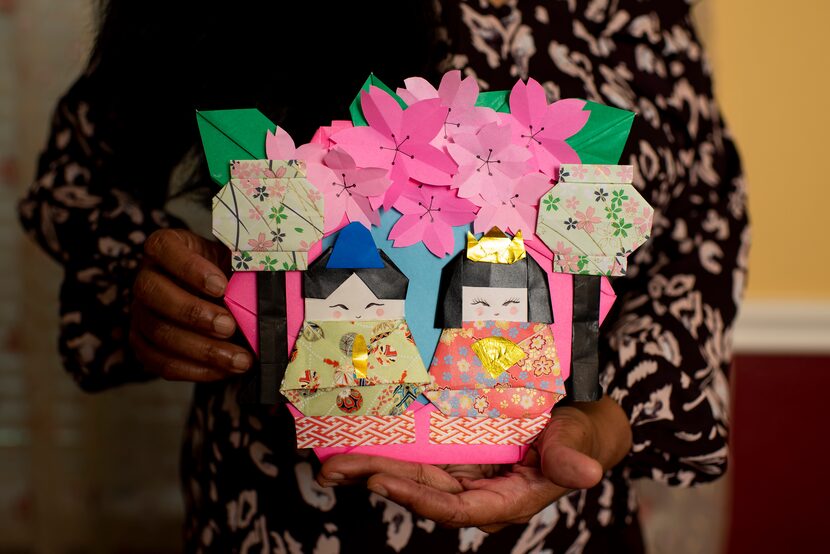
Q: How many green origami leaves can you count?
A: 4